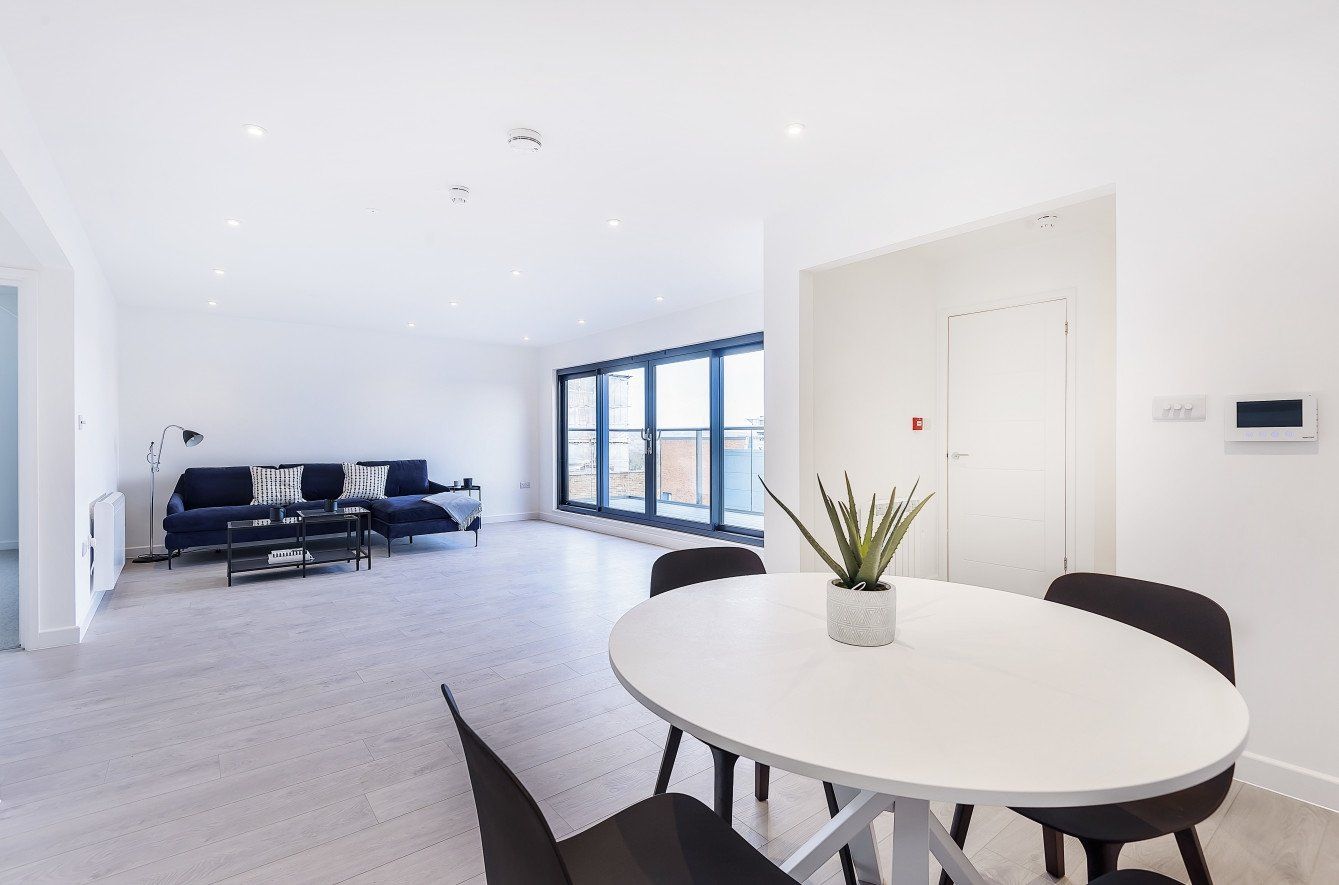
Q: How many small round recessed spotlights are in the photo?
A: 12